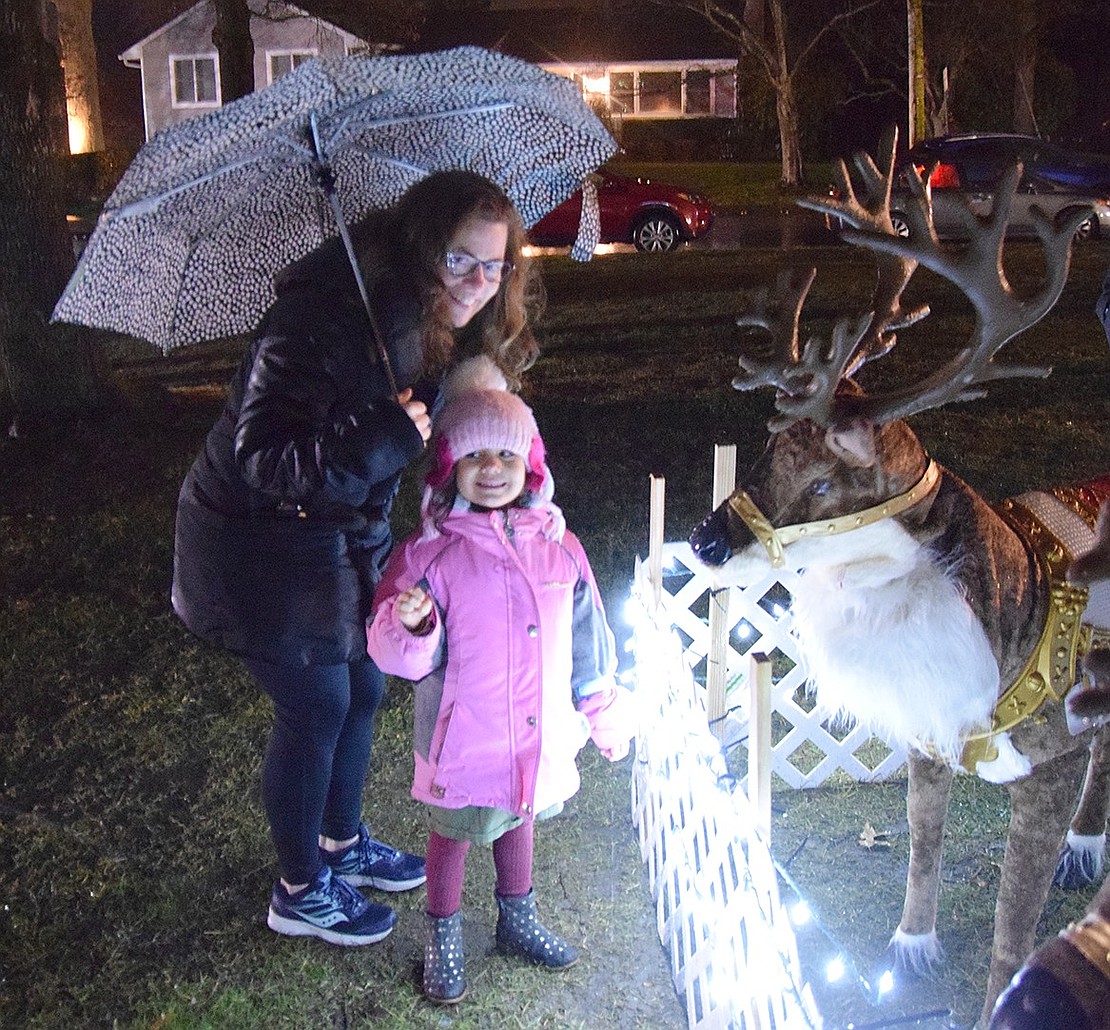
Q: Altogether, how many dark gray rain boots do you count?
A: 2